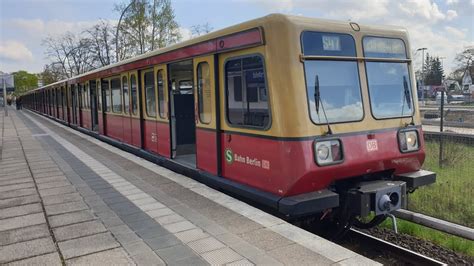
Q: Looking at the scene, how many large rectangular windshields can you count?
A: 2